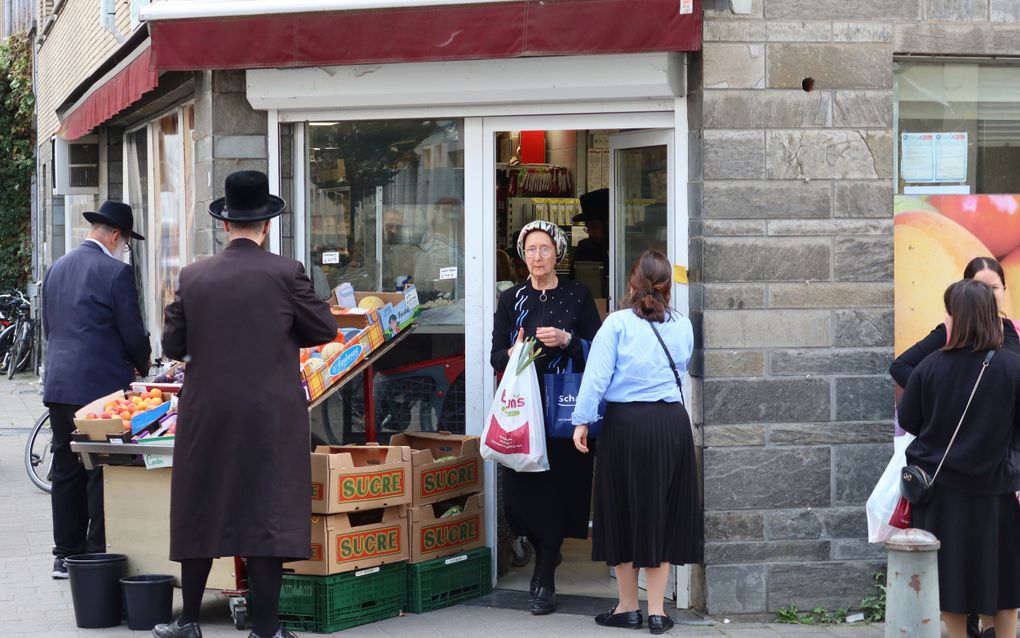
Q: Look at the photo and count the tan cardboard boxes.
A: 4